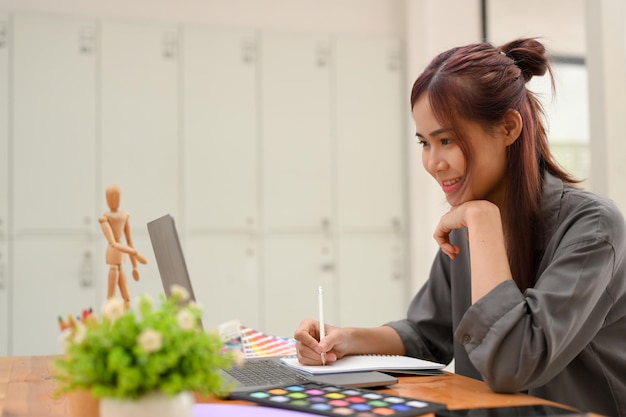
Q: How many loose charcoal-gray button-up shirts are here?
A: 1